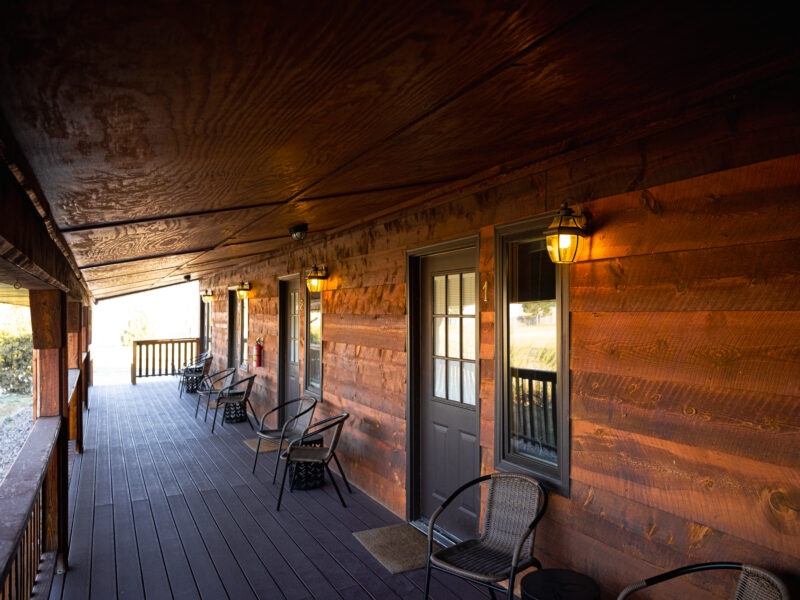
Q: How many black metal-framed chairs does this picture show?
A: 8